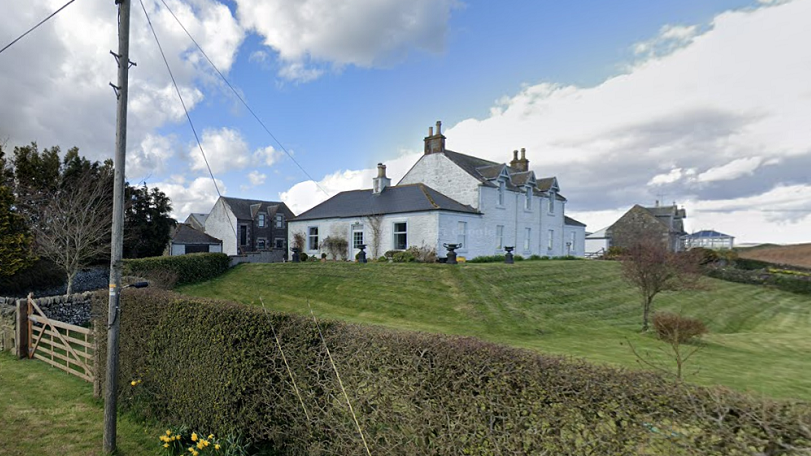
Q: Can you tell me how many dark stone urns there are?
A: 4